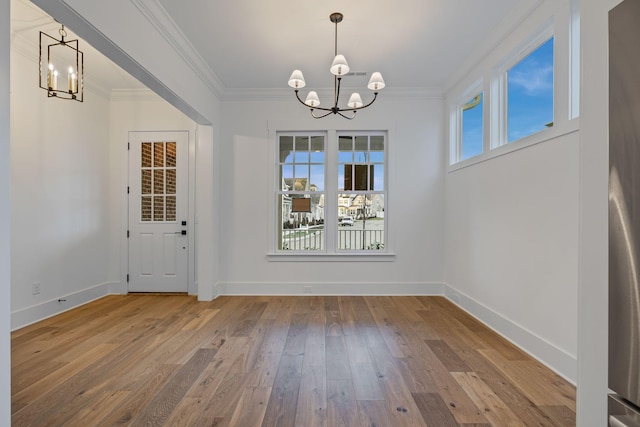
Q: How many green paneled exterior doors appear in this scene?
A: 0